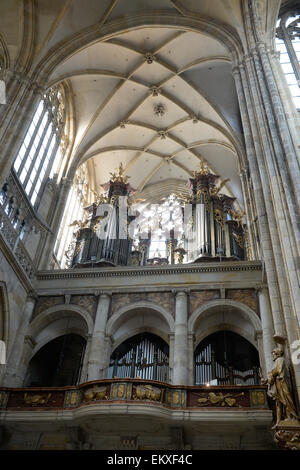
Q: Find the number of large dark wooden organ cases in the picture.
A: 2